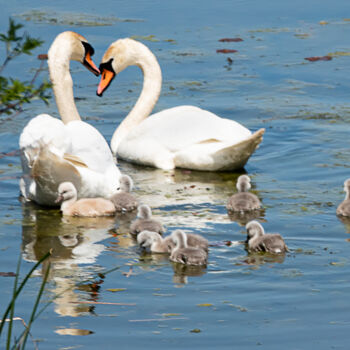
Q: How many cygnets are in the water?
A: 8